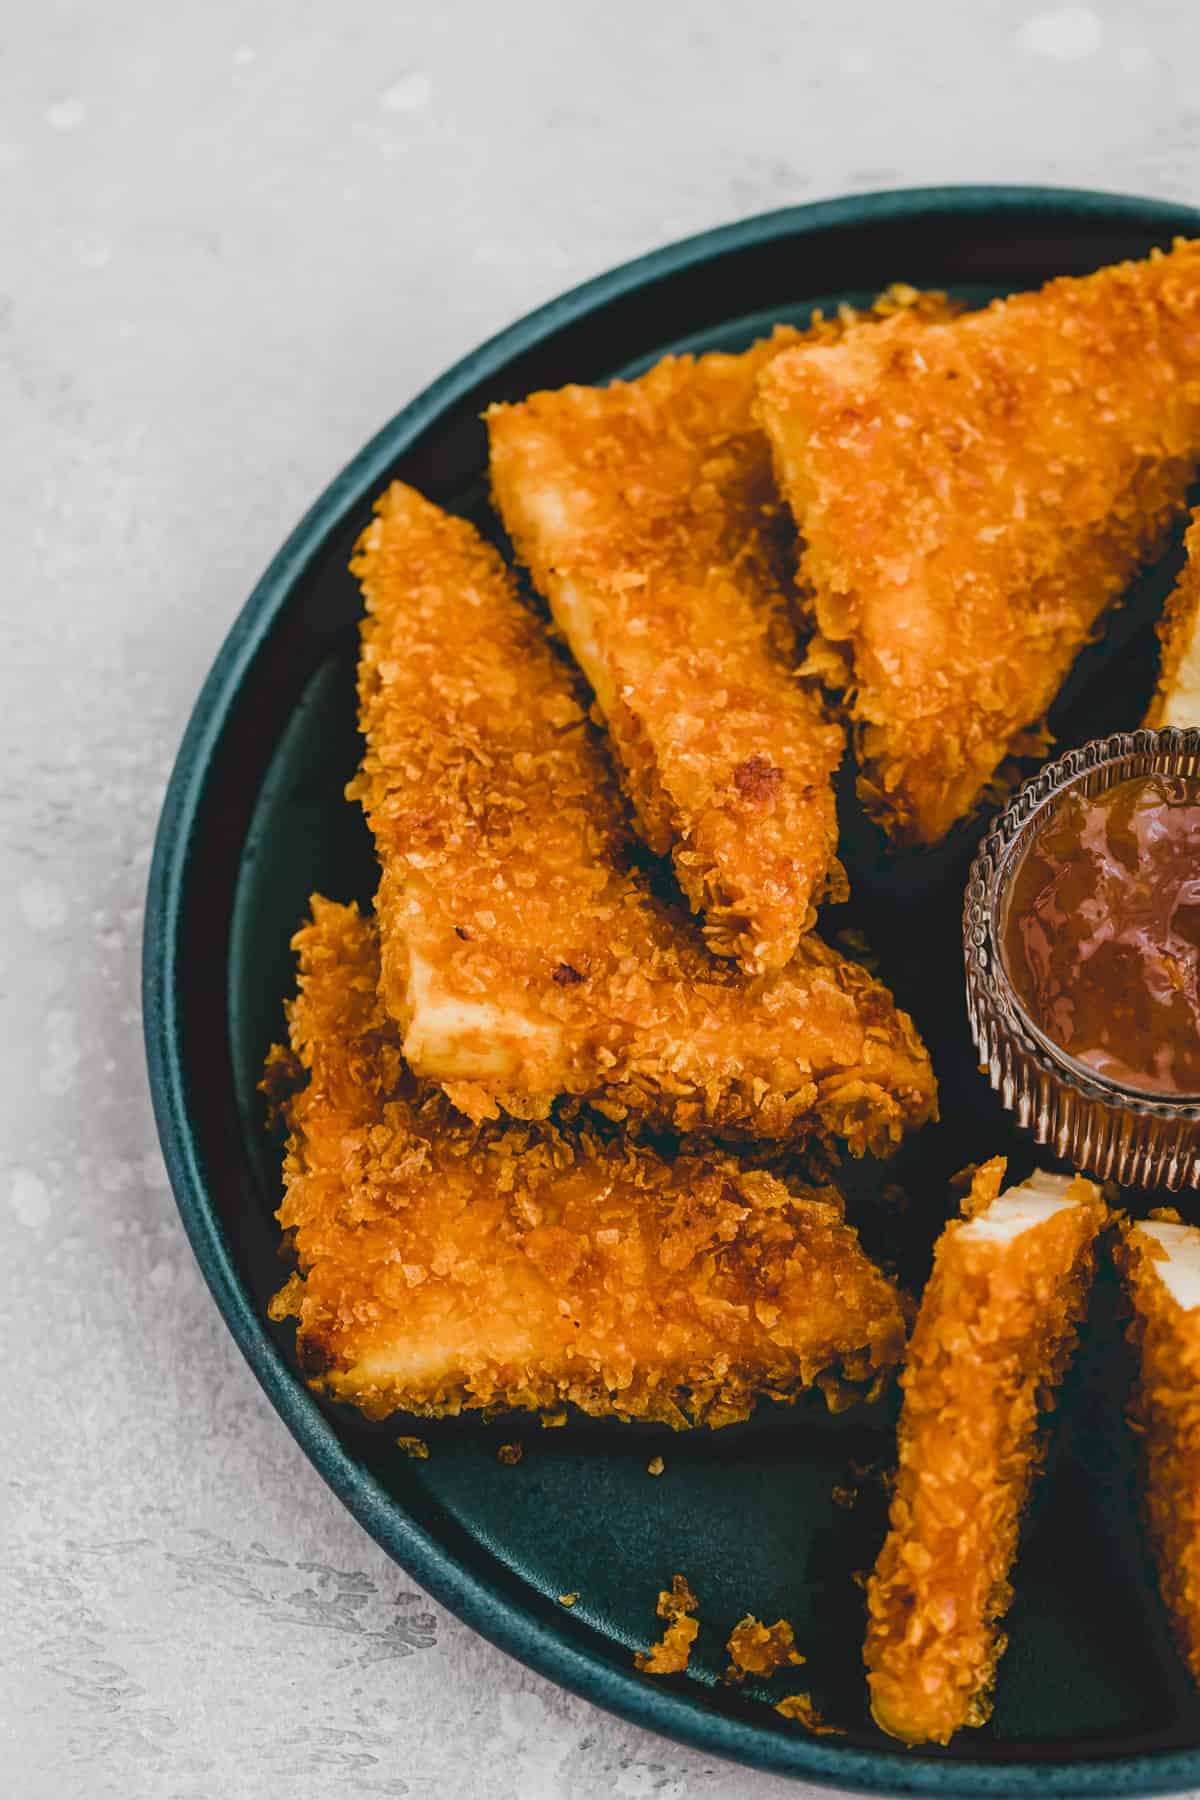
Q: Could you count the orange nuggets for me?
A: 7